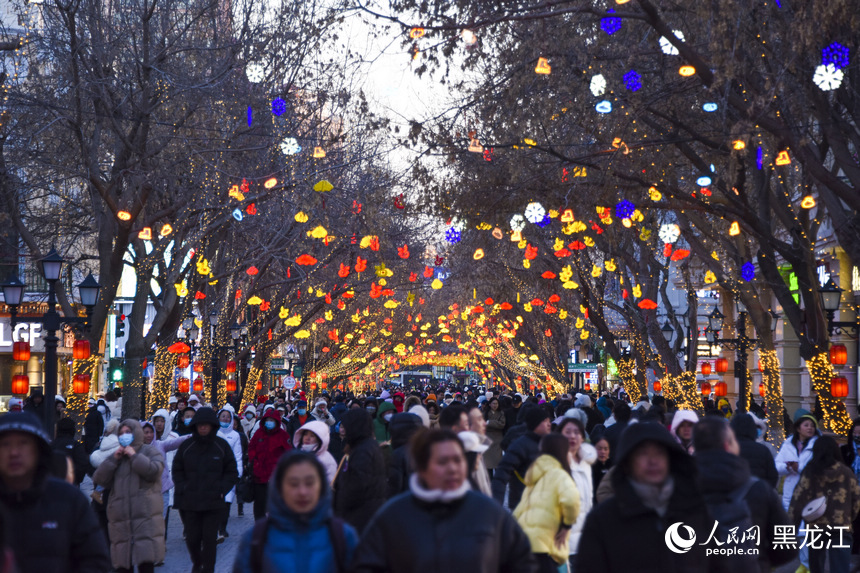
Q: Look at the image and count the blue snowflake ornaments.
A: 8